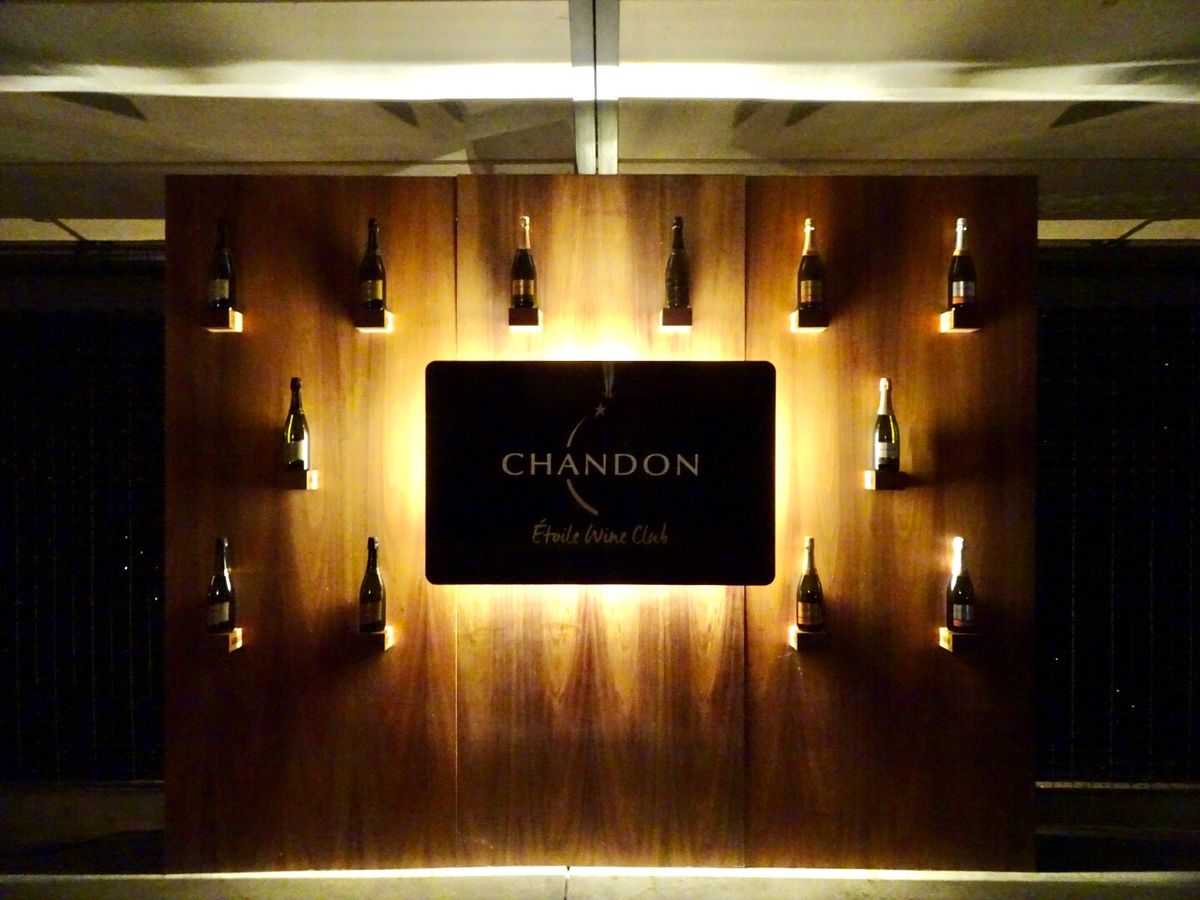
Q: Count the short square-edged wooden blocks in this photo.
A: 12